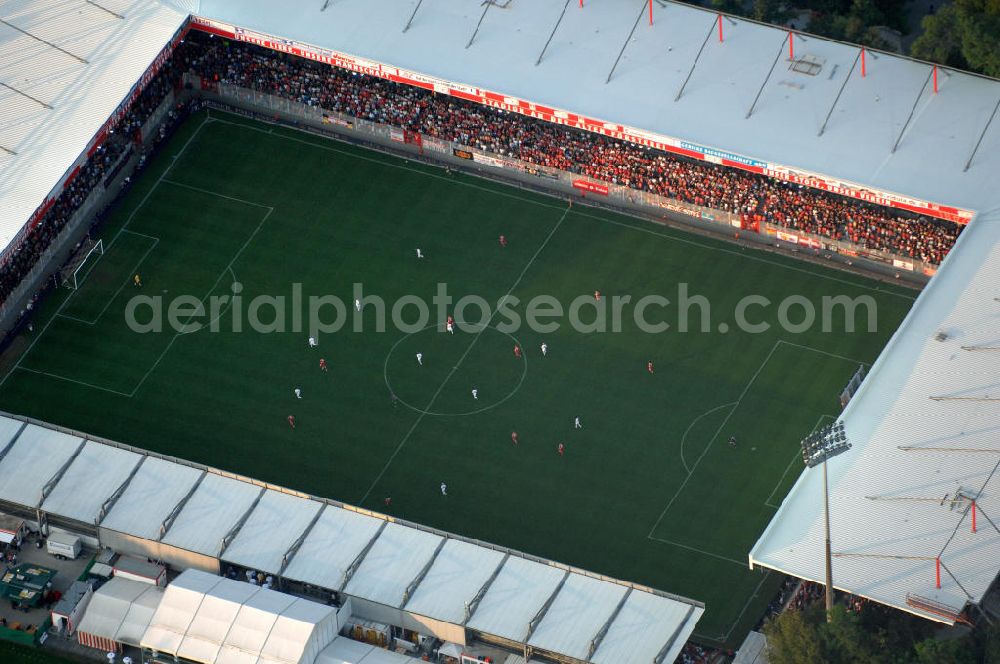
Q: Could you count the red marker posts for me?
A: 8